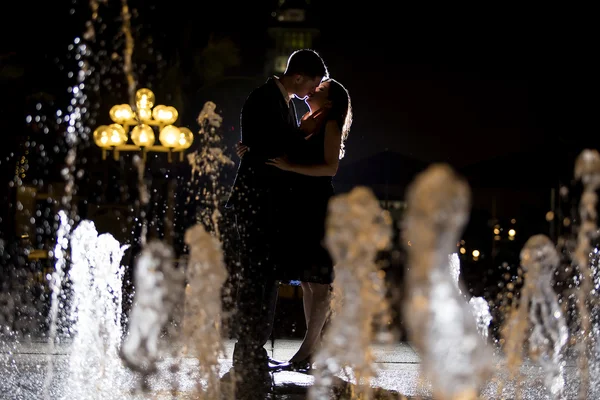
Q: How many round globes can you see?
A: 11